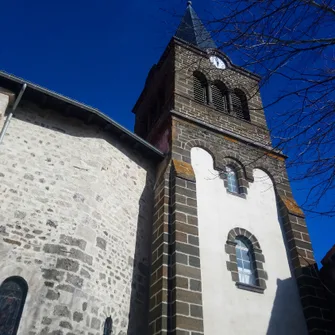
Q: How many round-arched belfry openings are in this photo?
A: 3